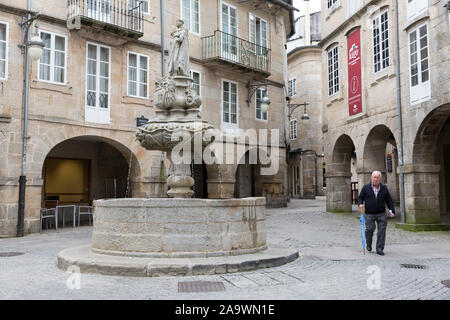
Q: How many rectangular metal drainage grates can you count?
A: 2